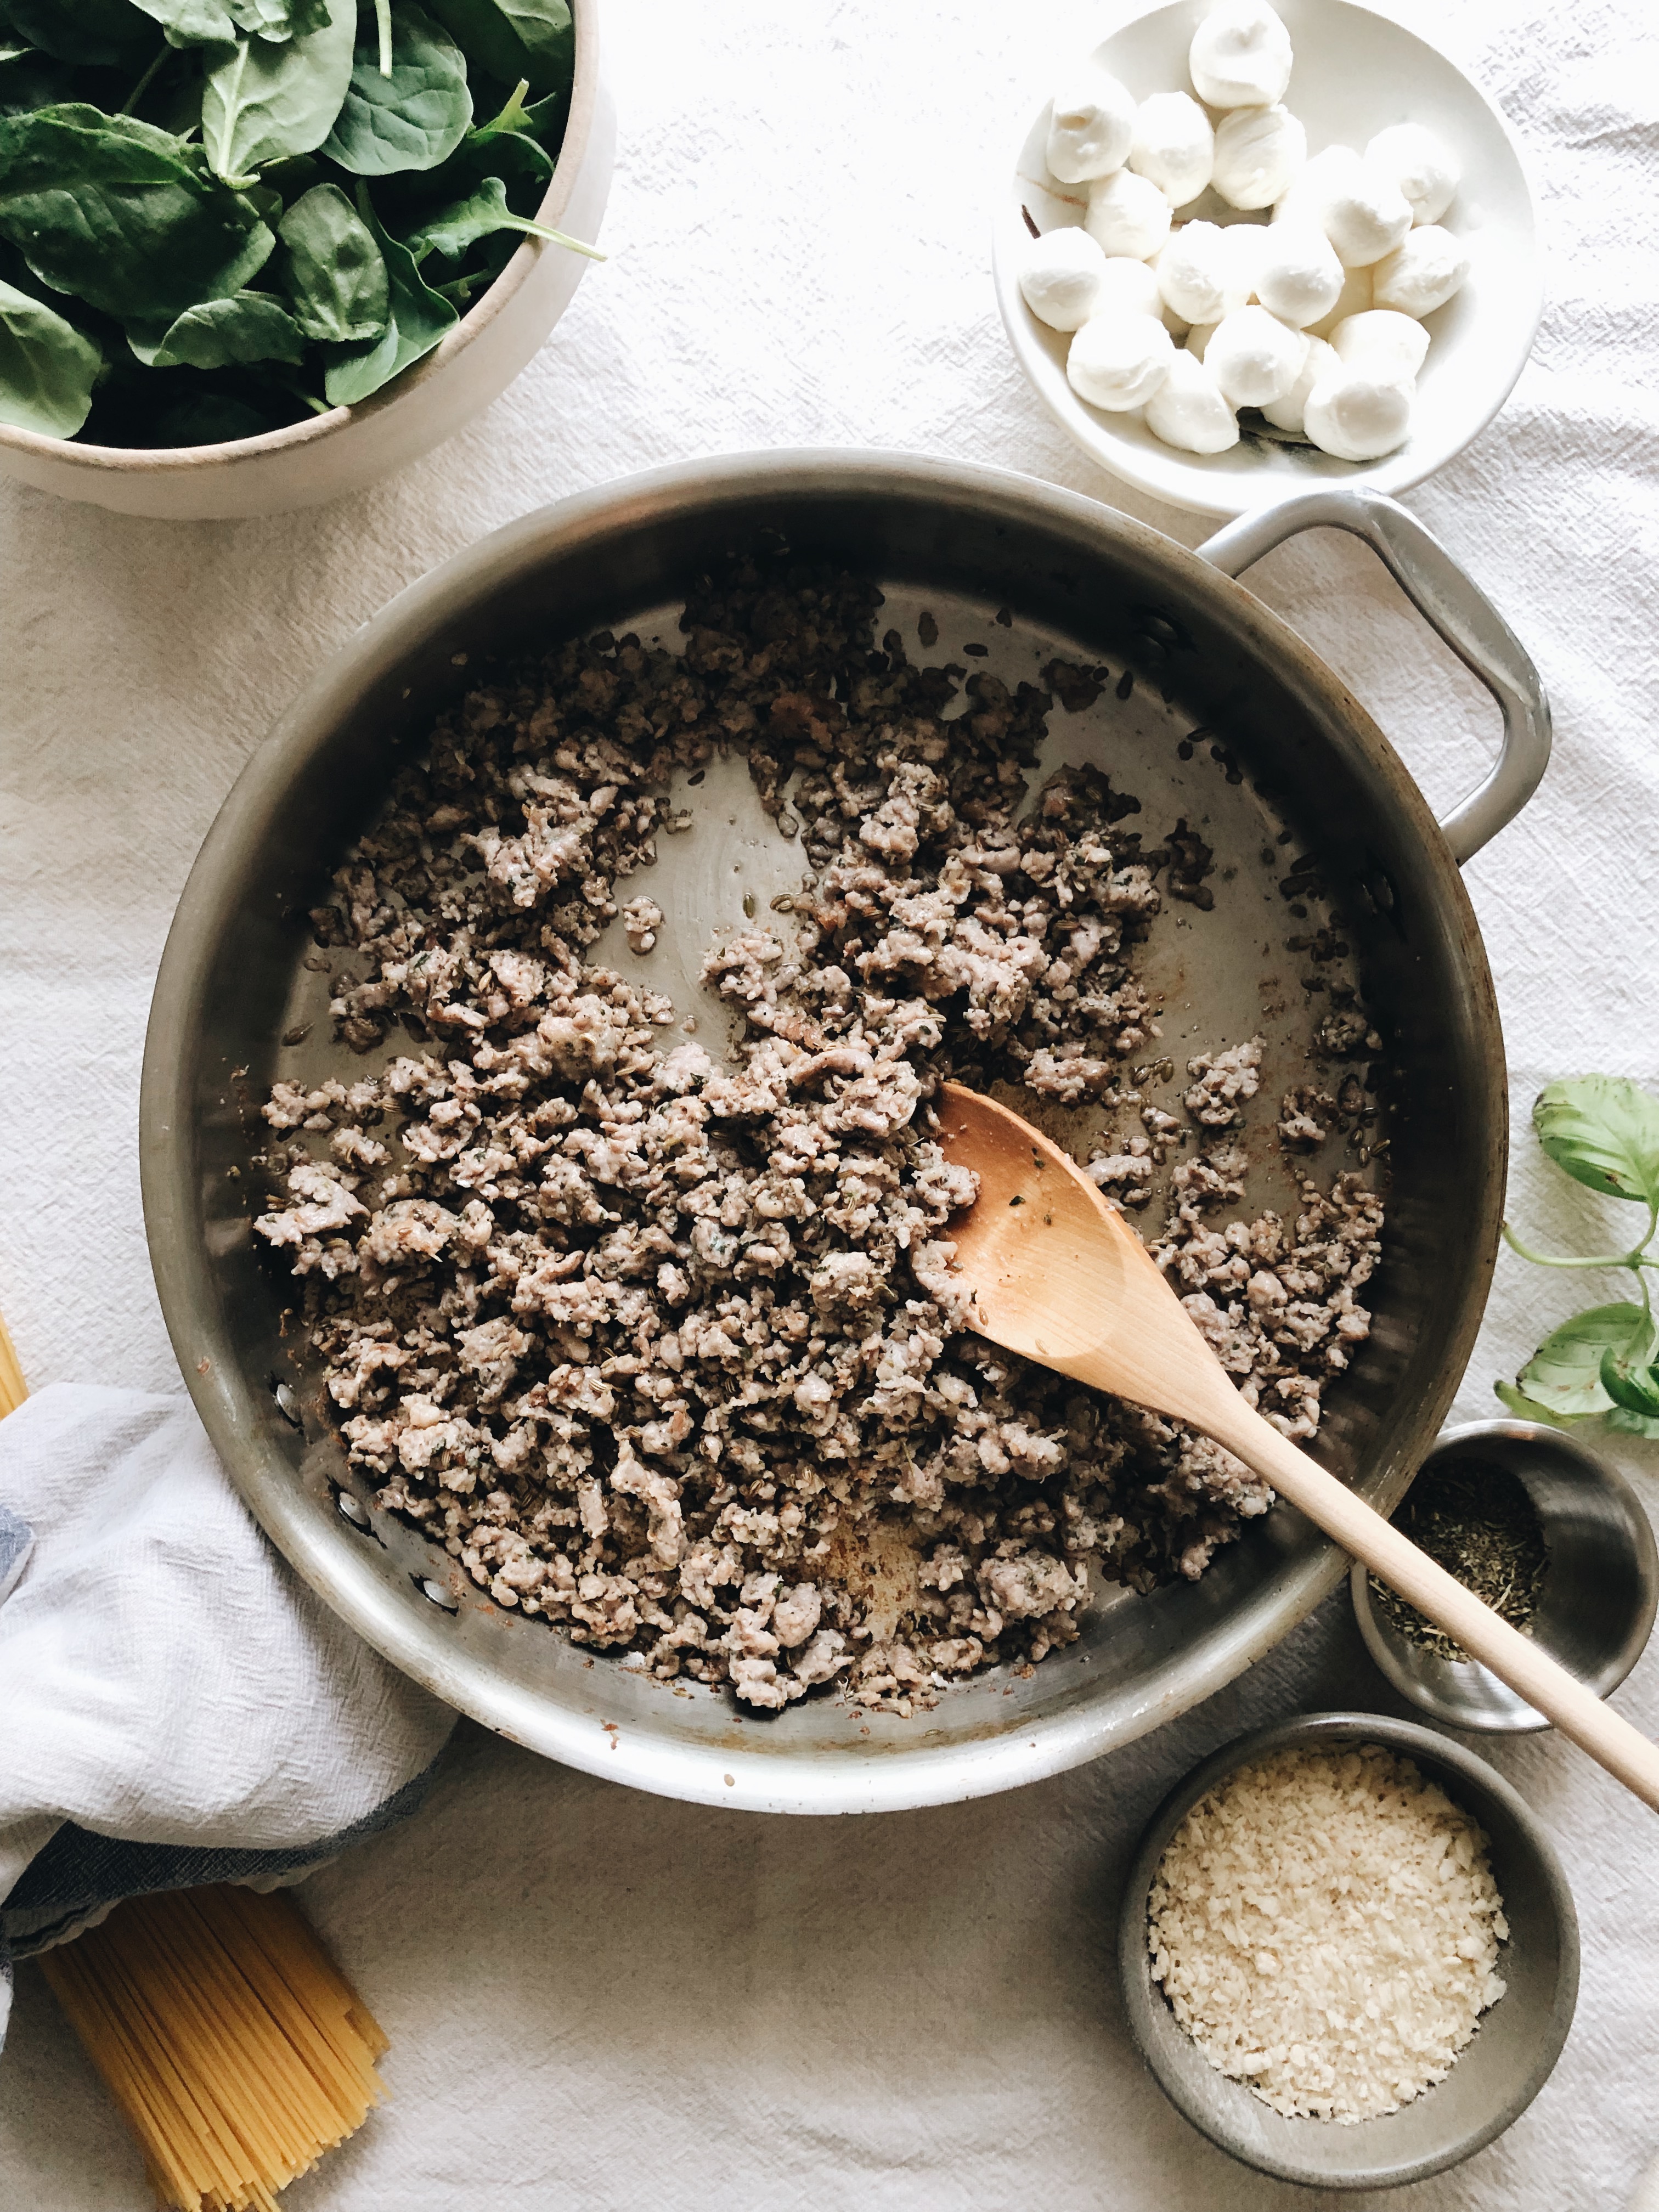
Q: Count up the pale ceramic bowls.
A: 2